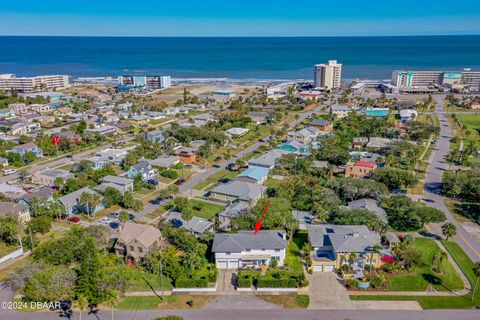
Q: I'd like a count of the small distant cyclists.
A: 0